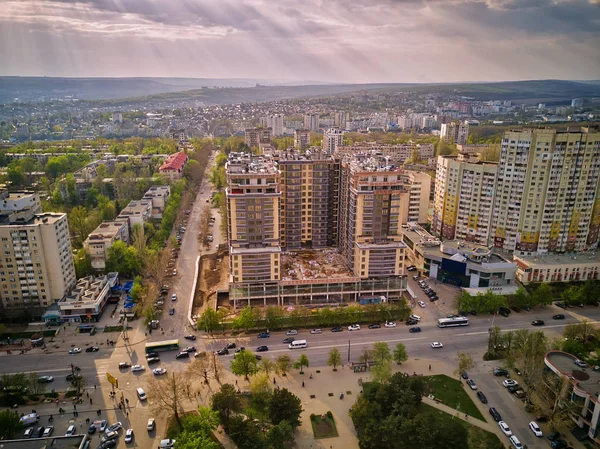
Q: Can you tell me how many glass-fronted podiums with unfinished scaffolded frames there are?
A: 1